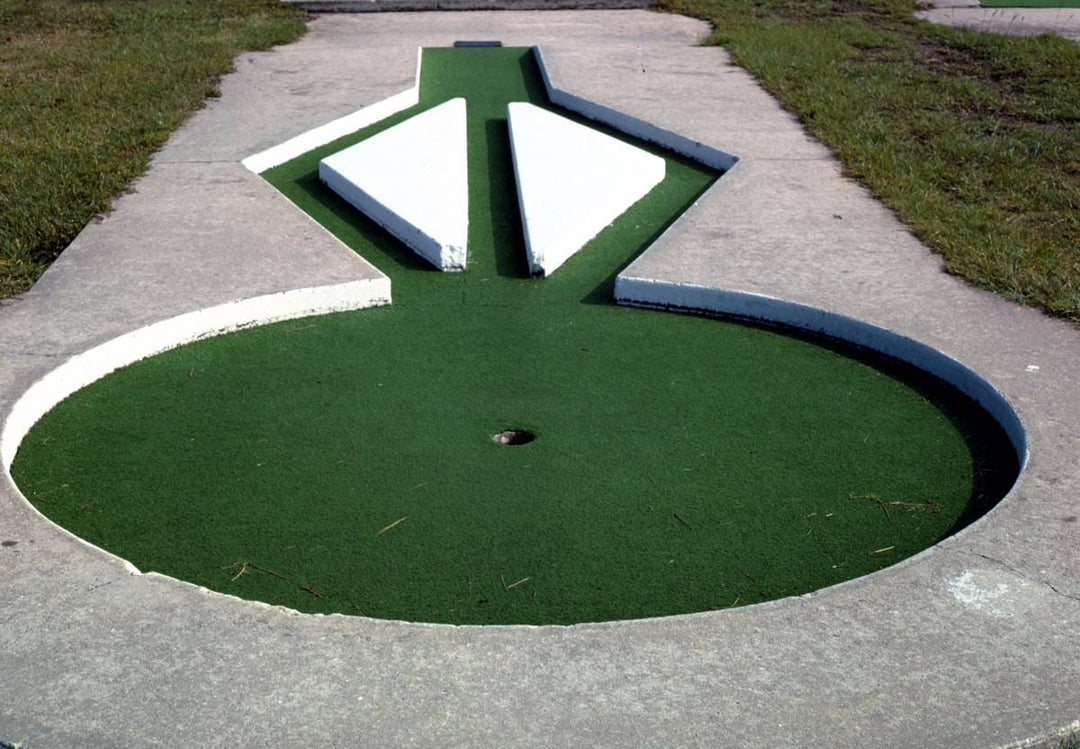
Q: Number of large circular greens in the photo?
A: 1